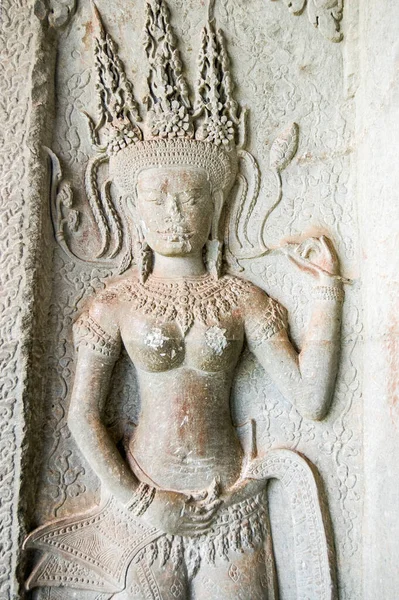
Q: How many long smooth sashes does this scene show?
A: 1